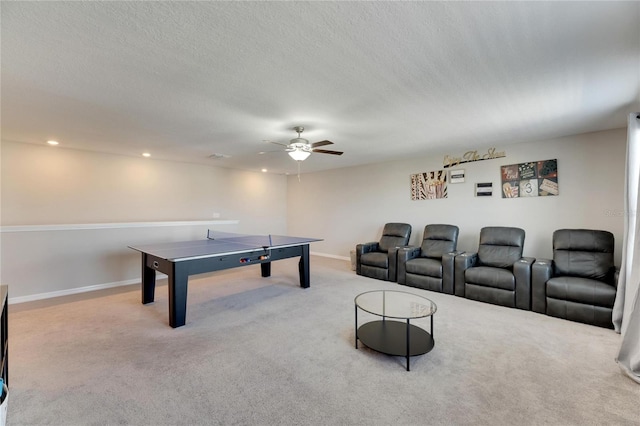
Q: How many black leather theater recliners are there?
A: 4